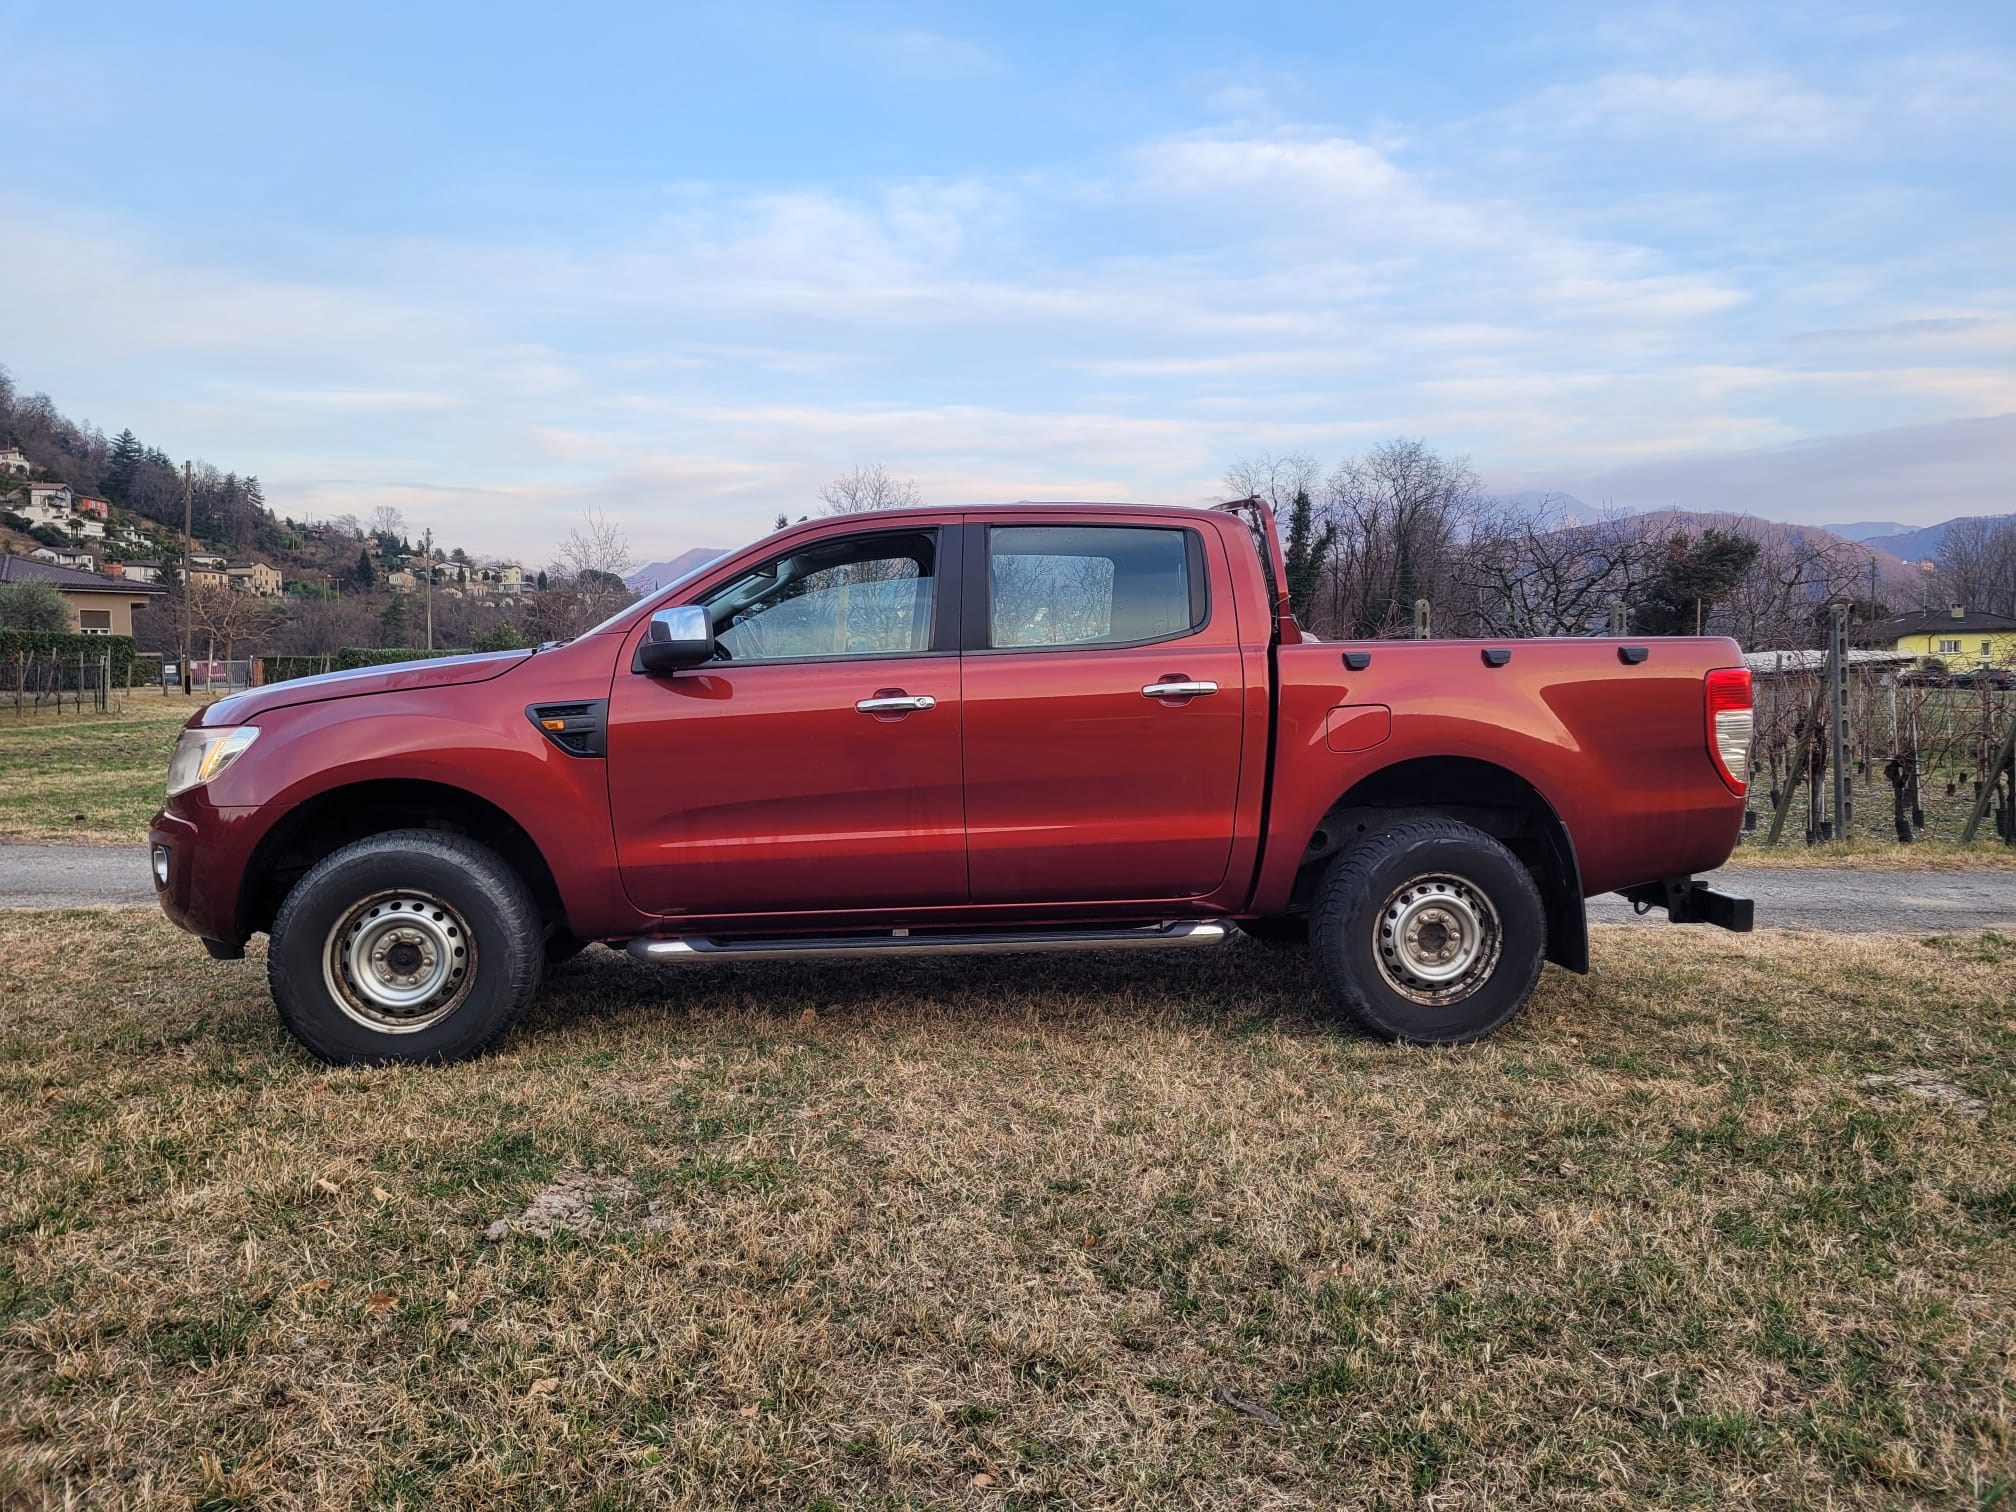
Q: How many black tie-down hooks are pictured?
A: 3